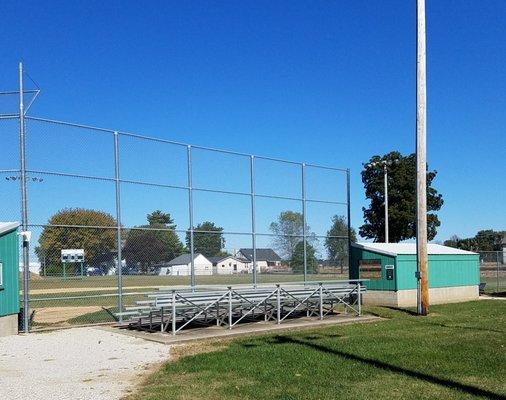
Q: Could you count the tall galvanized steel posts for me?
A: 6